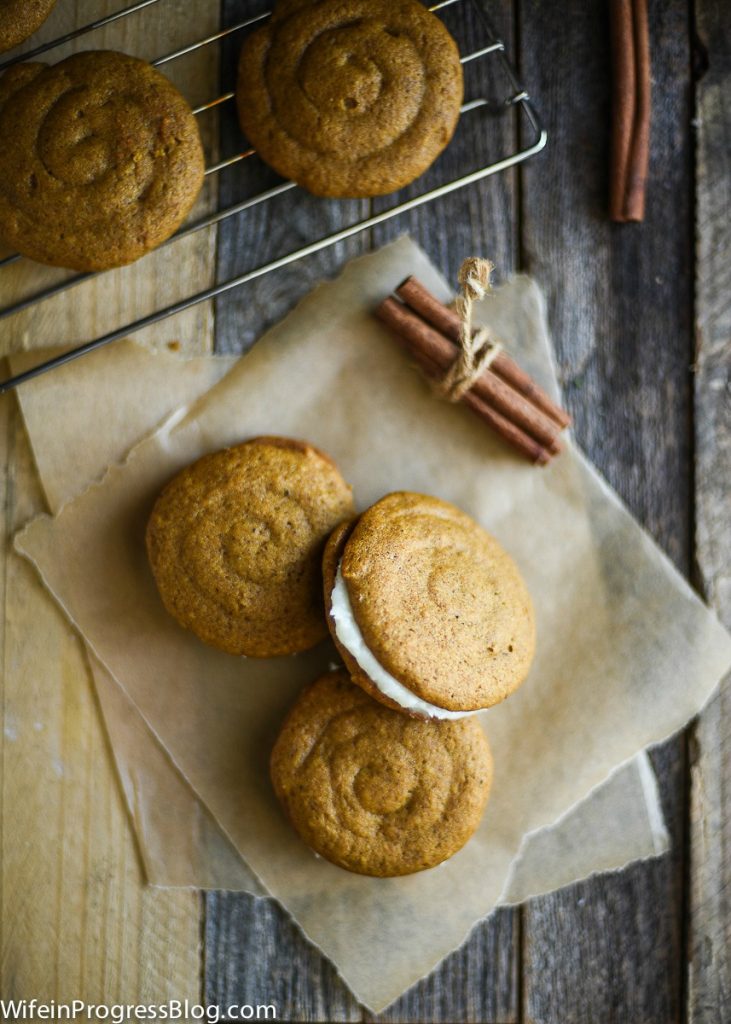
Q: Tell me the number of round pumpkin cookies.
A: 6